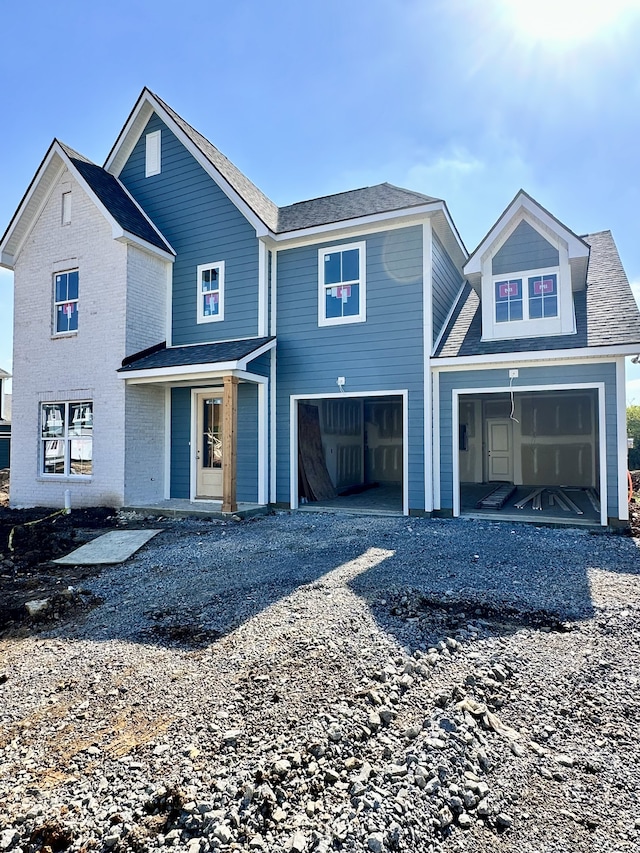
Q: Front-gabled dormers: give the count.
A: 1